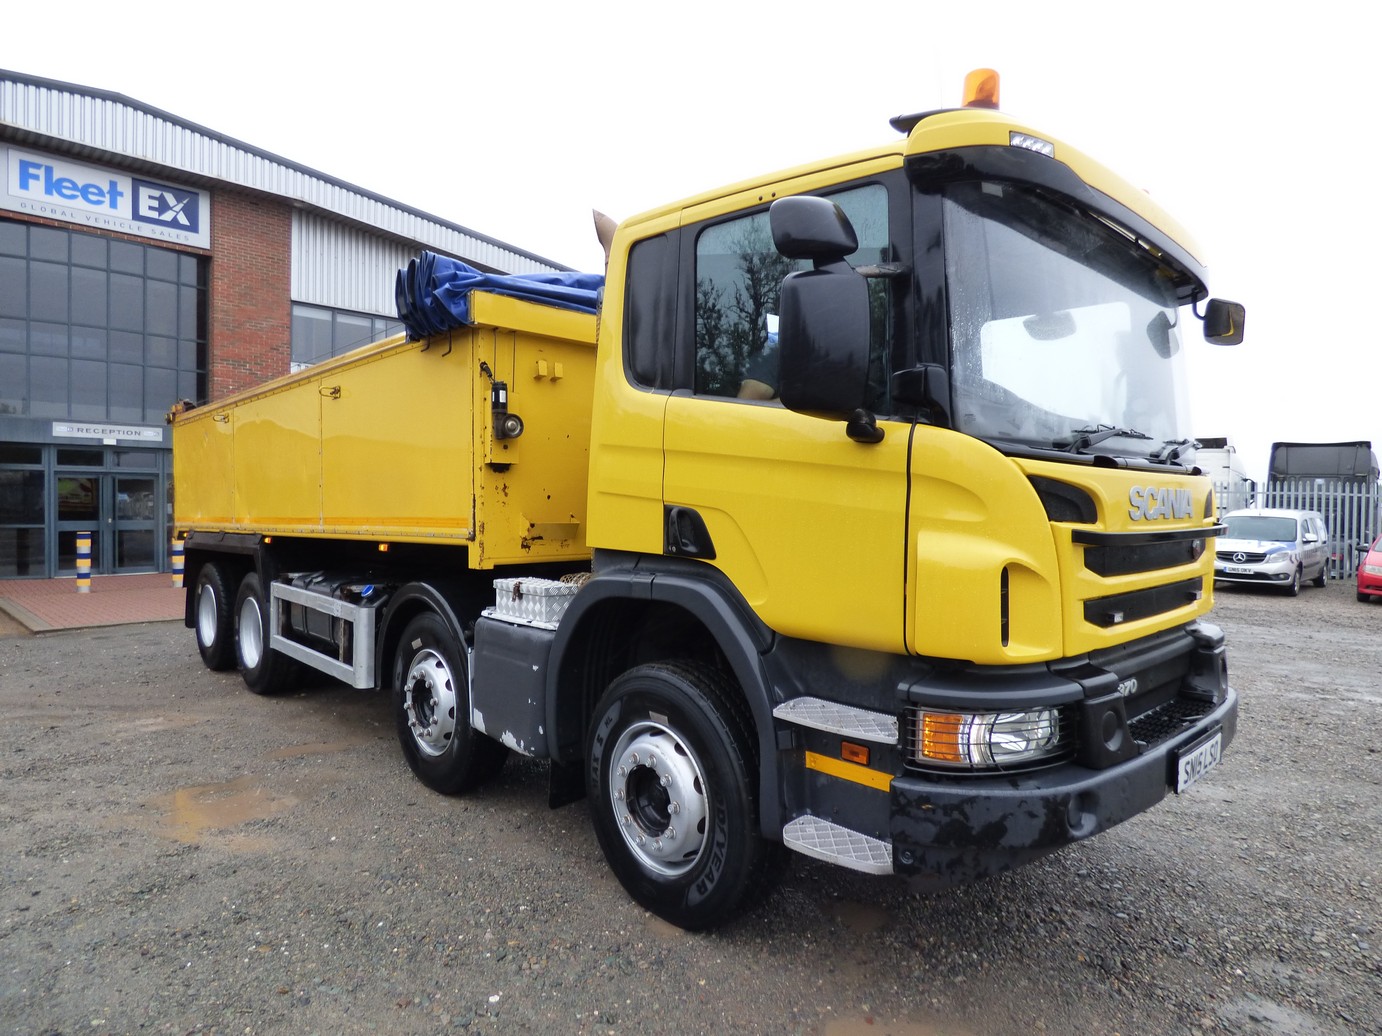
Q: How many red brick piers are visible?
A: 1